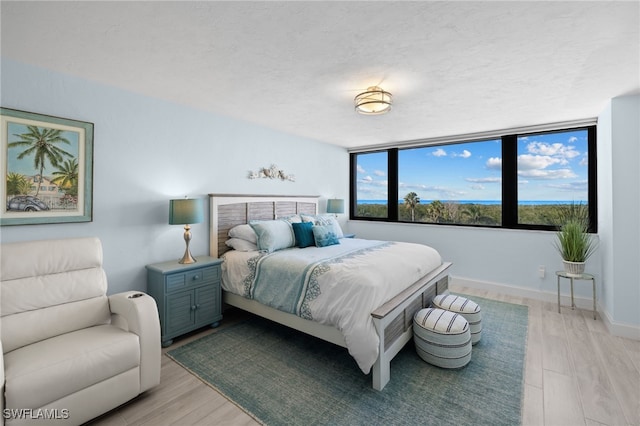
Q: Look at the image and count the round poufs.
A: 2